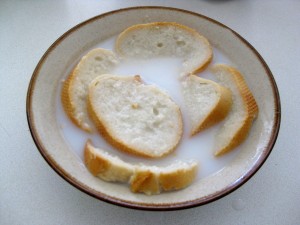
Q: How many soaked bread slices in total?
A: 6